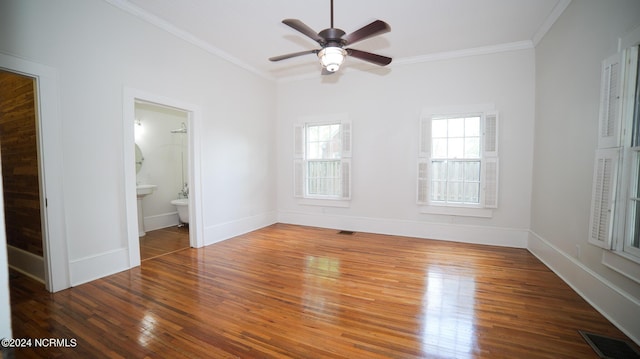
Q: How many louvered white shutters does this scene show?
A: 10